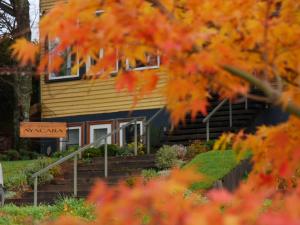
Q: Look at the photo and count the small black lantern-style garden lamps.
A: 0